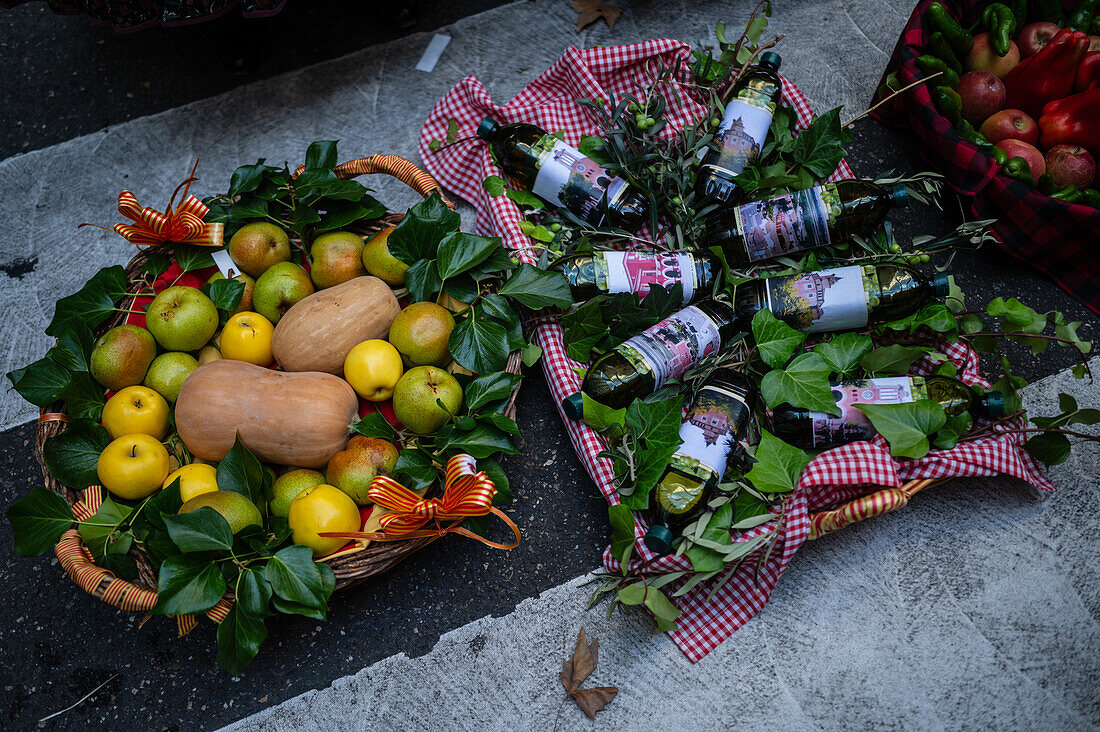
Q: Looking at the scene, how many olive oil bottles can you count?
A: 8